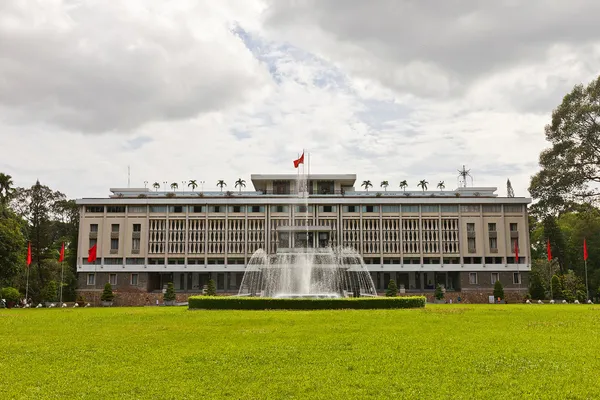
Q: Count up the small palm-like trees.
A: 10